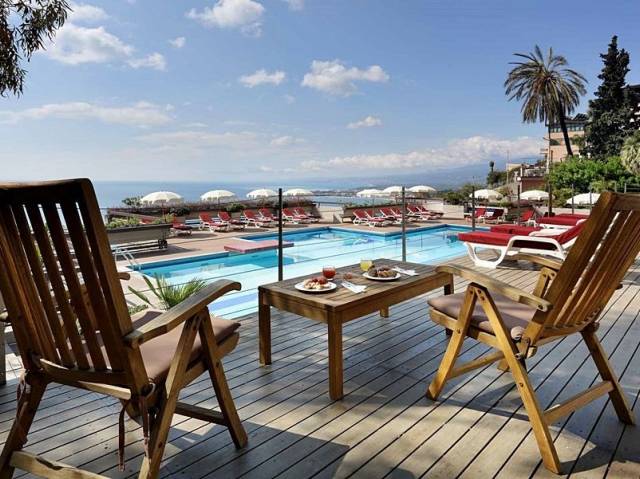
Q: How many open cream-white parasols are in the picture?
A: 10